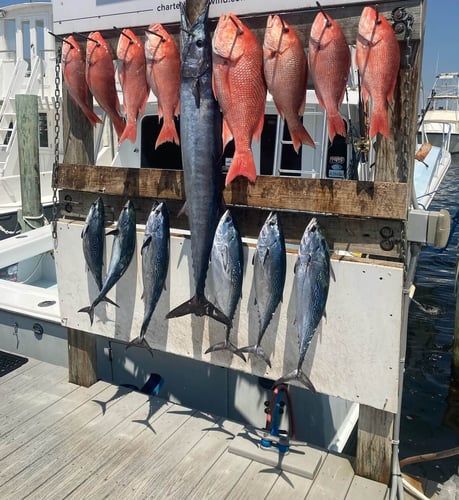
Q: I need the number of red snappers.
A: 8